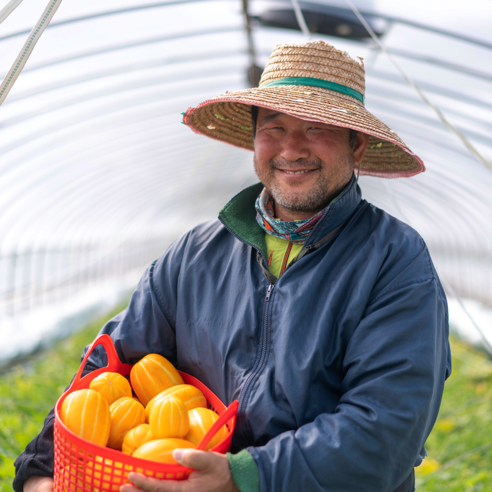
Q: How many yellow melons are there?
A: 9